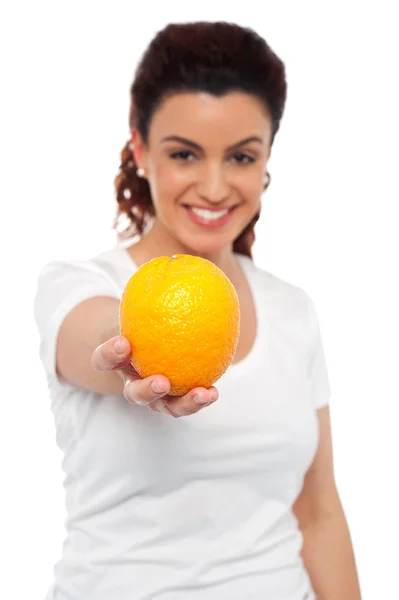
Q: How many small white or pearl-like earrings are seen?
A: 2